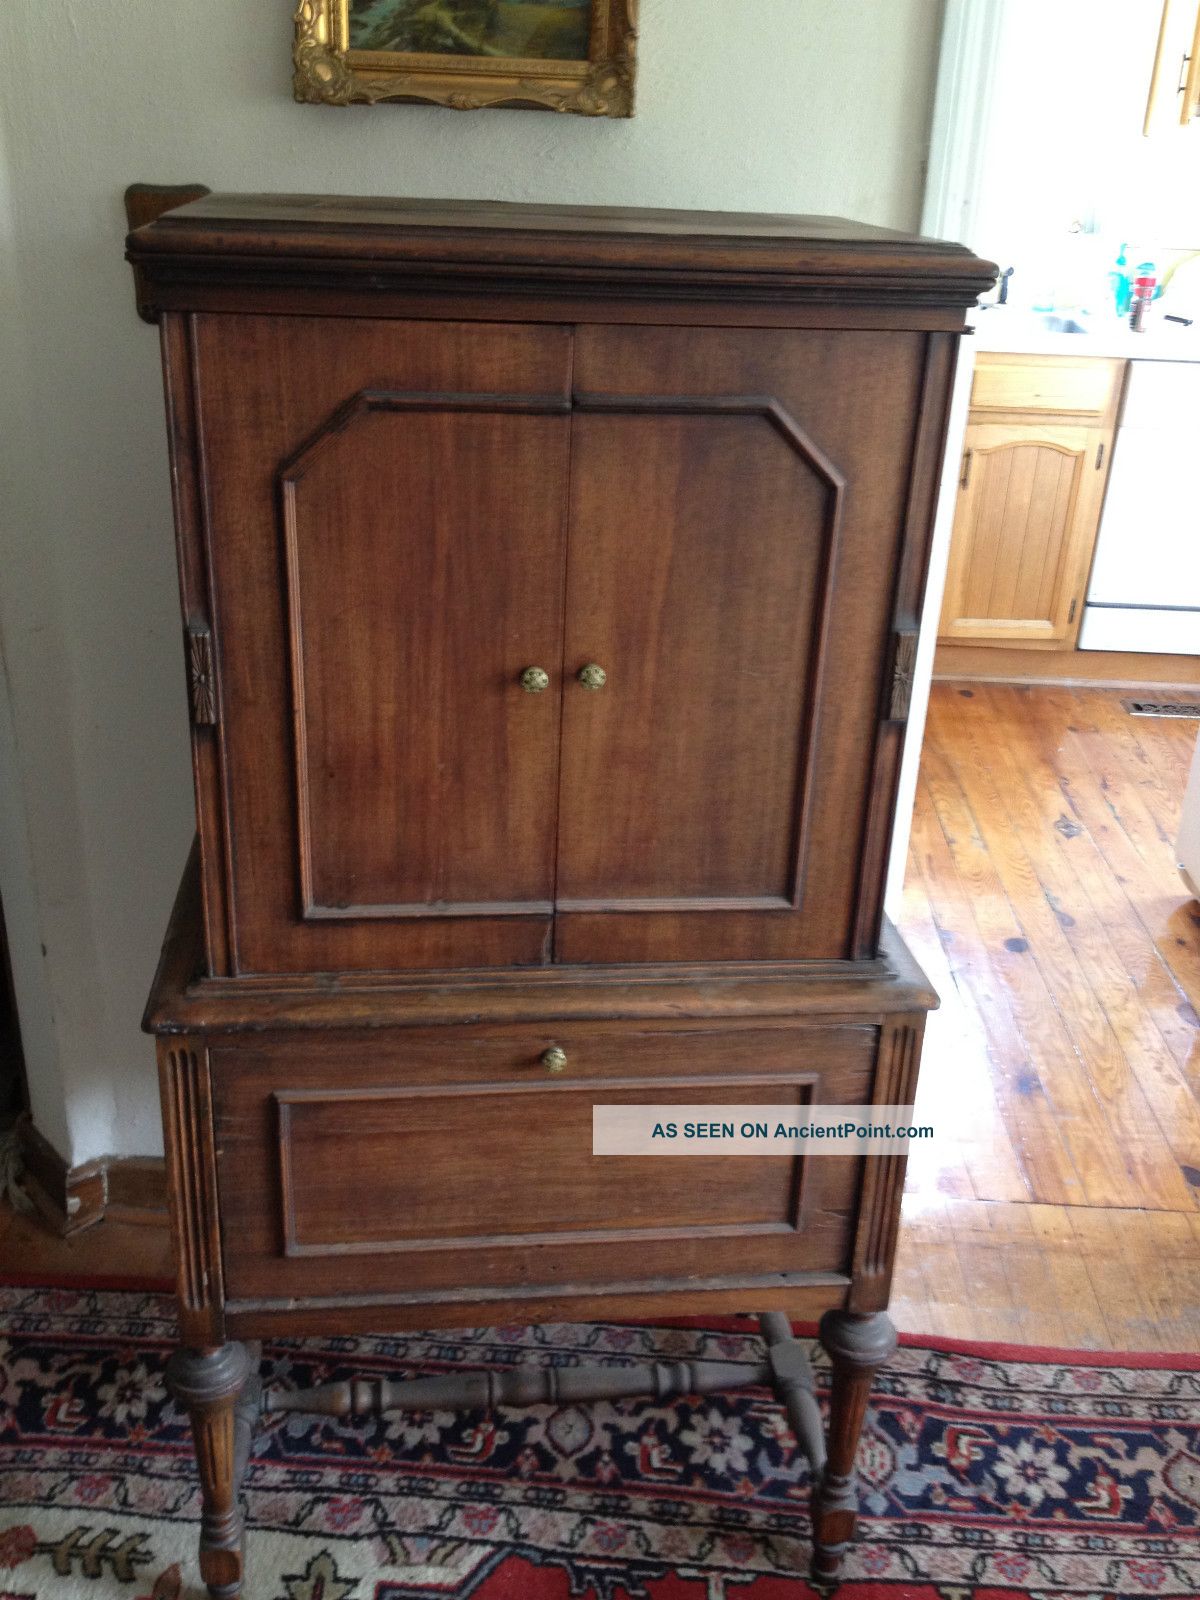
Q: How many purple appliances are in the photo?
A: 0